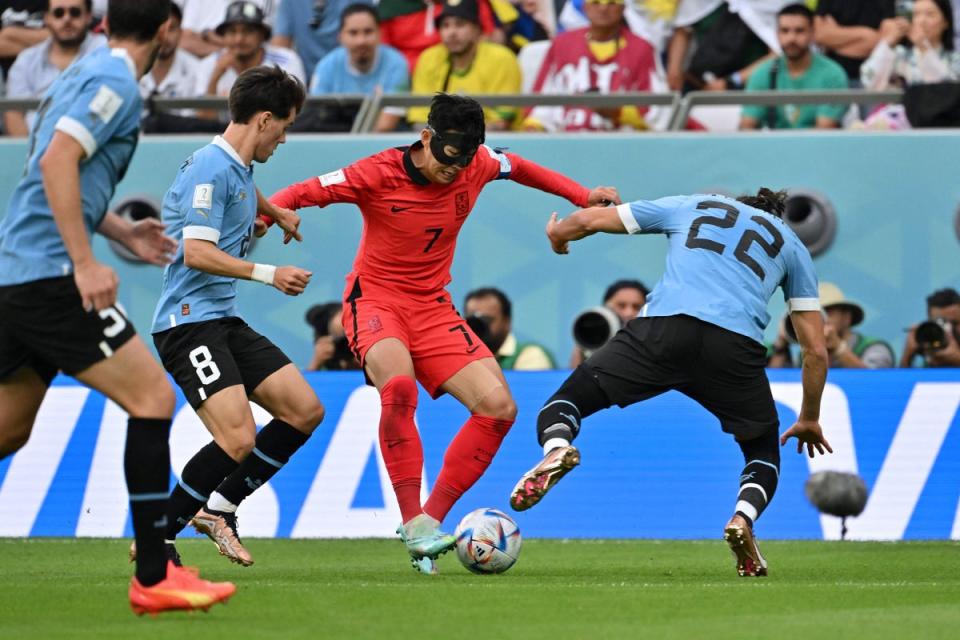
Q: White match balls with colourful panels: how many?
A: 1